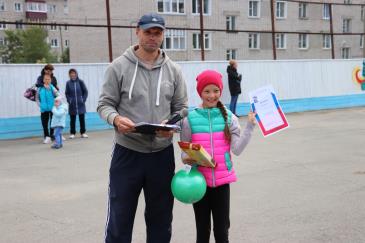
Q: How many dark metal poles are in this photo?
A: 4